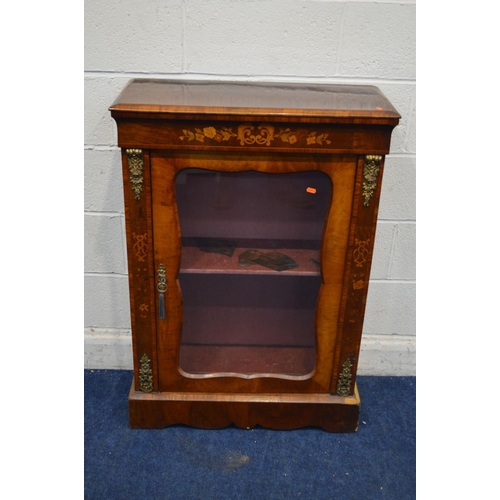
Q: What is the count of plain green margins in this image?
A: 0